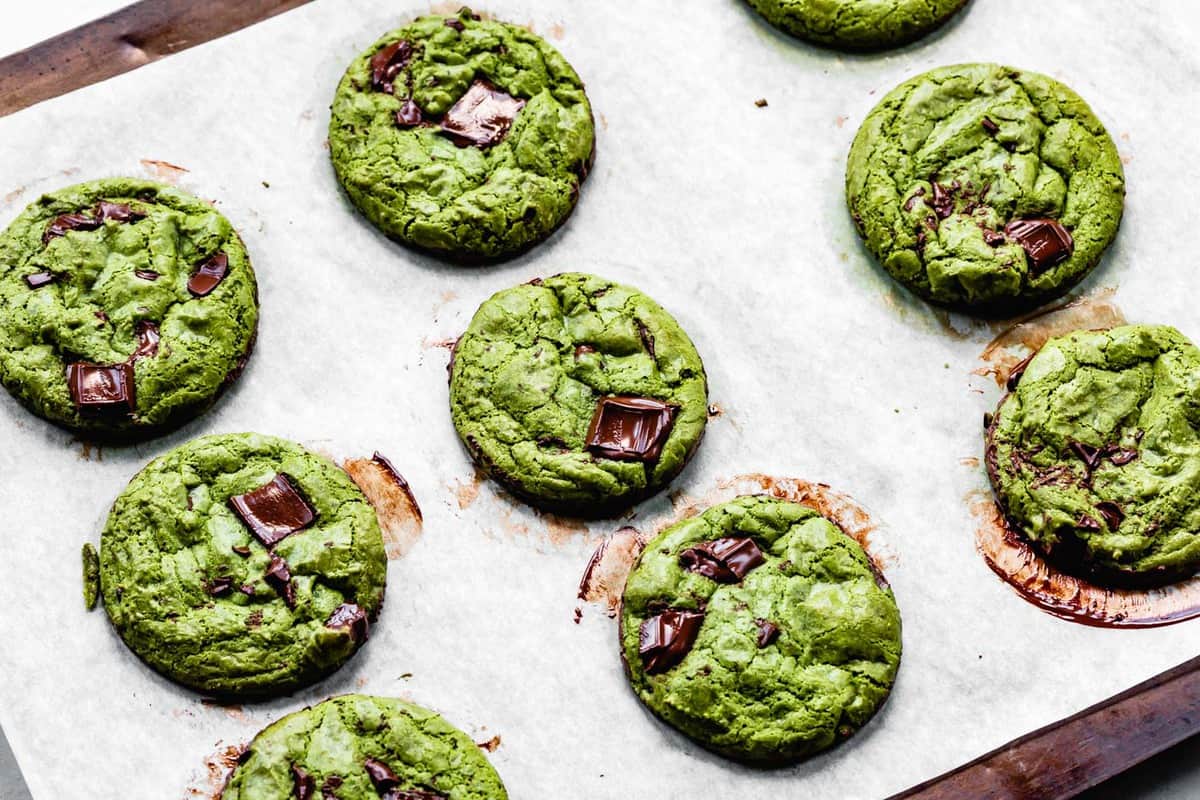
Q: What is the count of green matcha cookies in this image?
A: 9